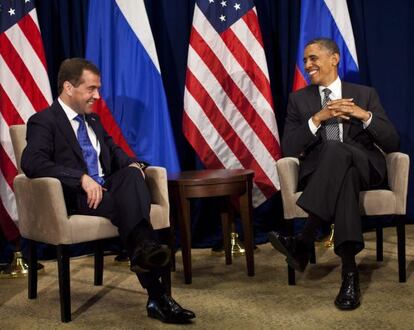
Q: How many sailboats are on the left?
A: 0